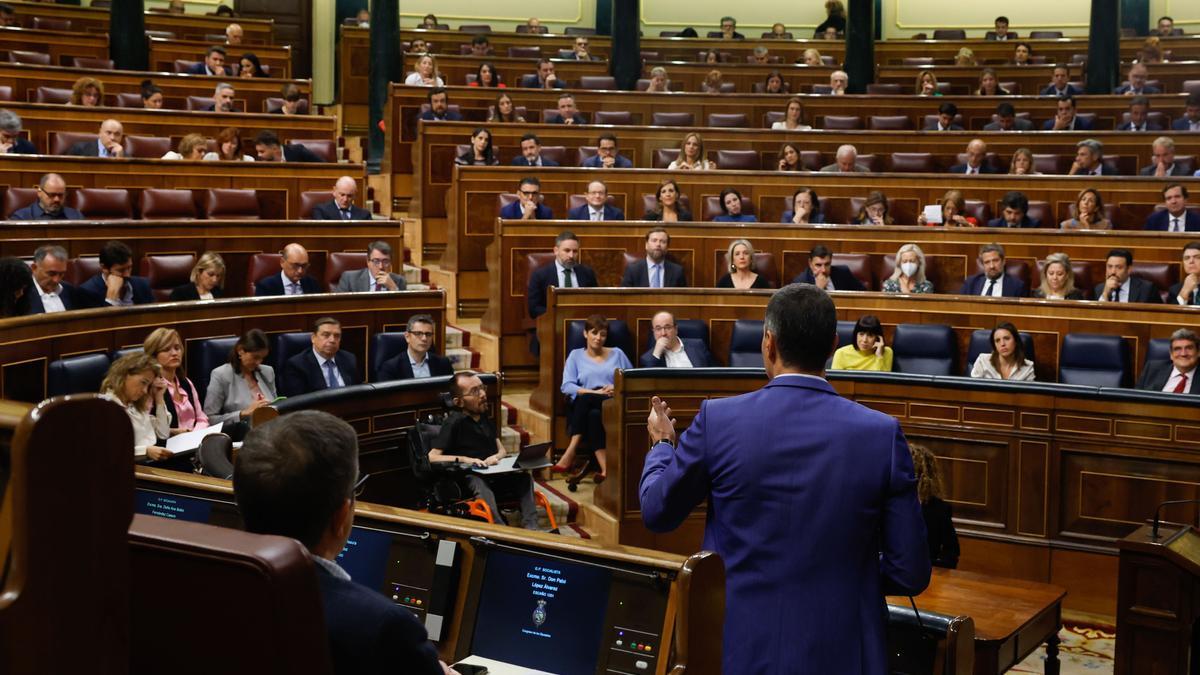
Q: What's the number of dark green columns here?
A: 5